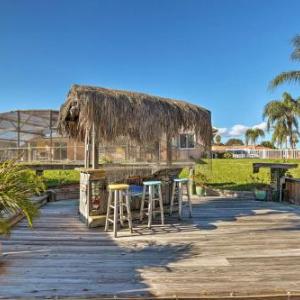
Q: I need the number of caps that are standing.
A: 0